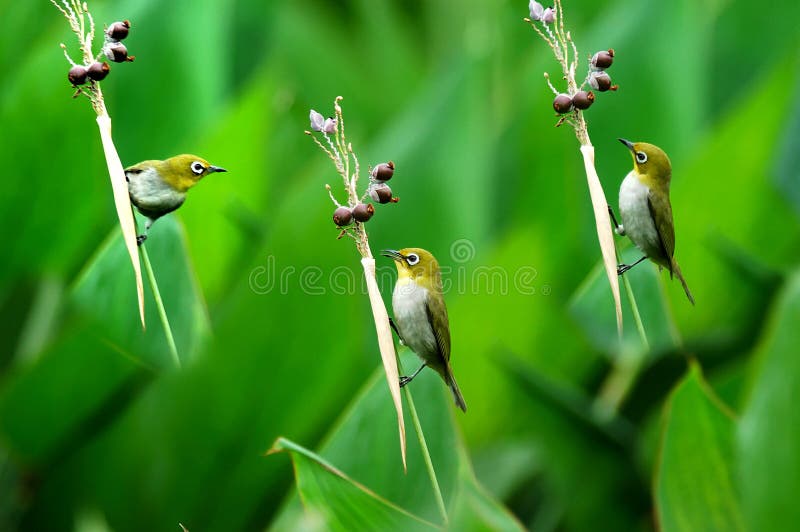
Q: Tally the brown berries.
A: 12